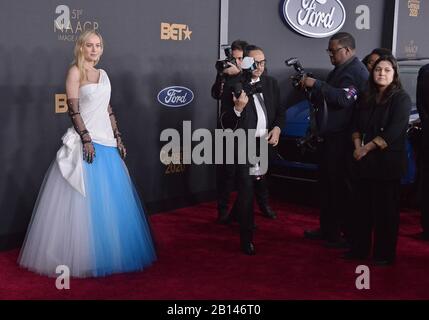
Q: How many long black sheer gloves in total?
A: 2